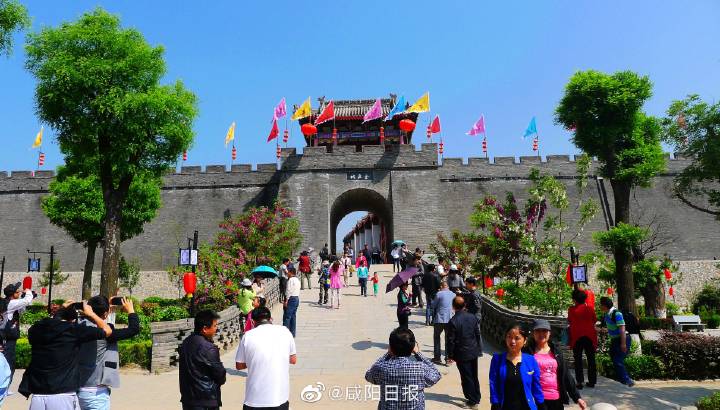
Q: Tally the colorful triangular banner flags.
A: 12